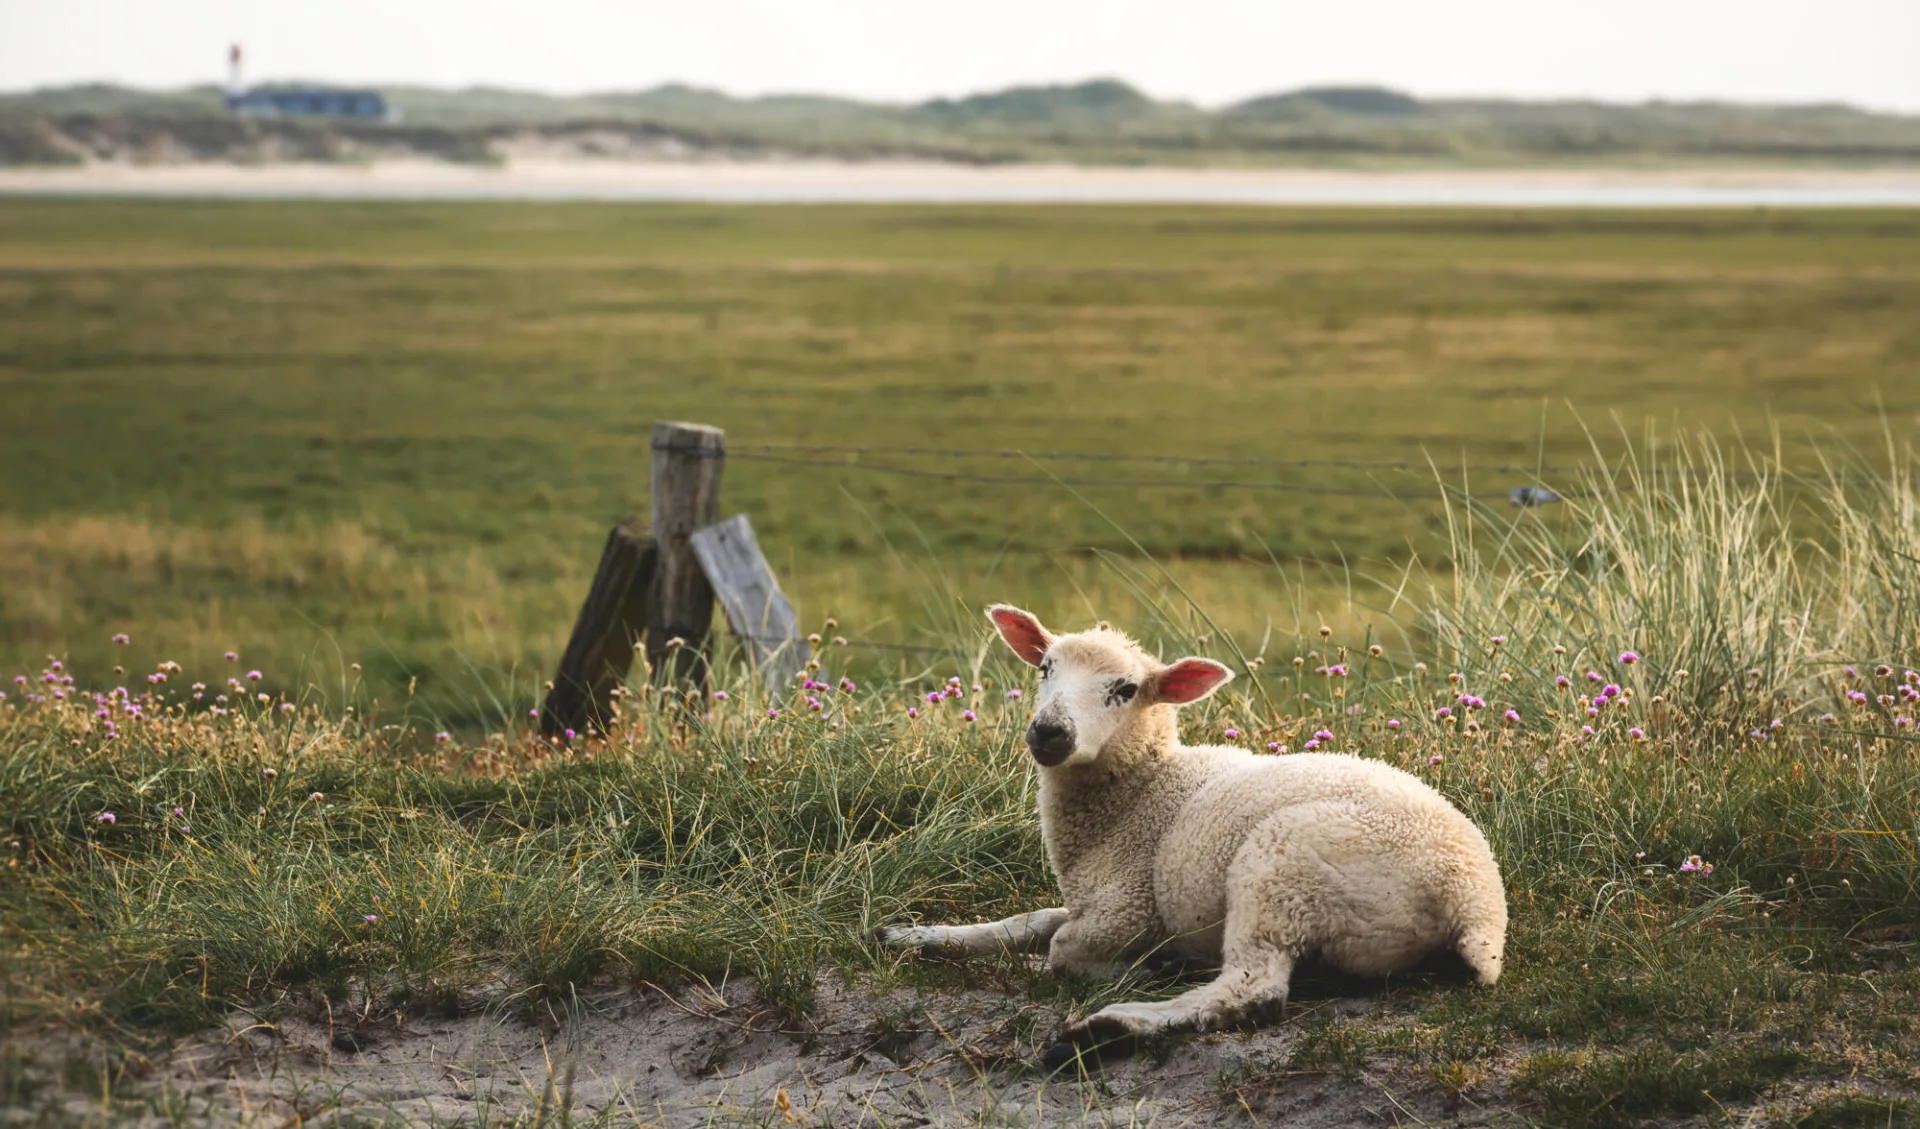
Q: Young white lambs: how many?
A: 1